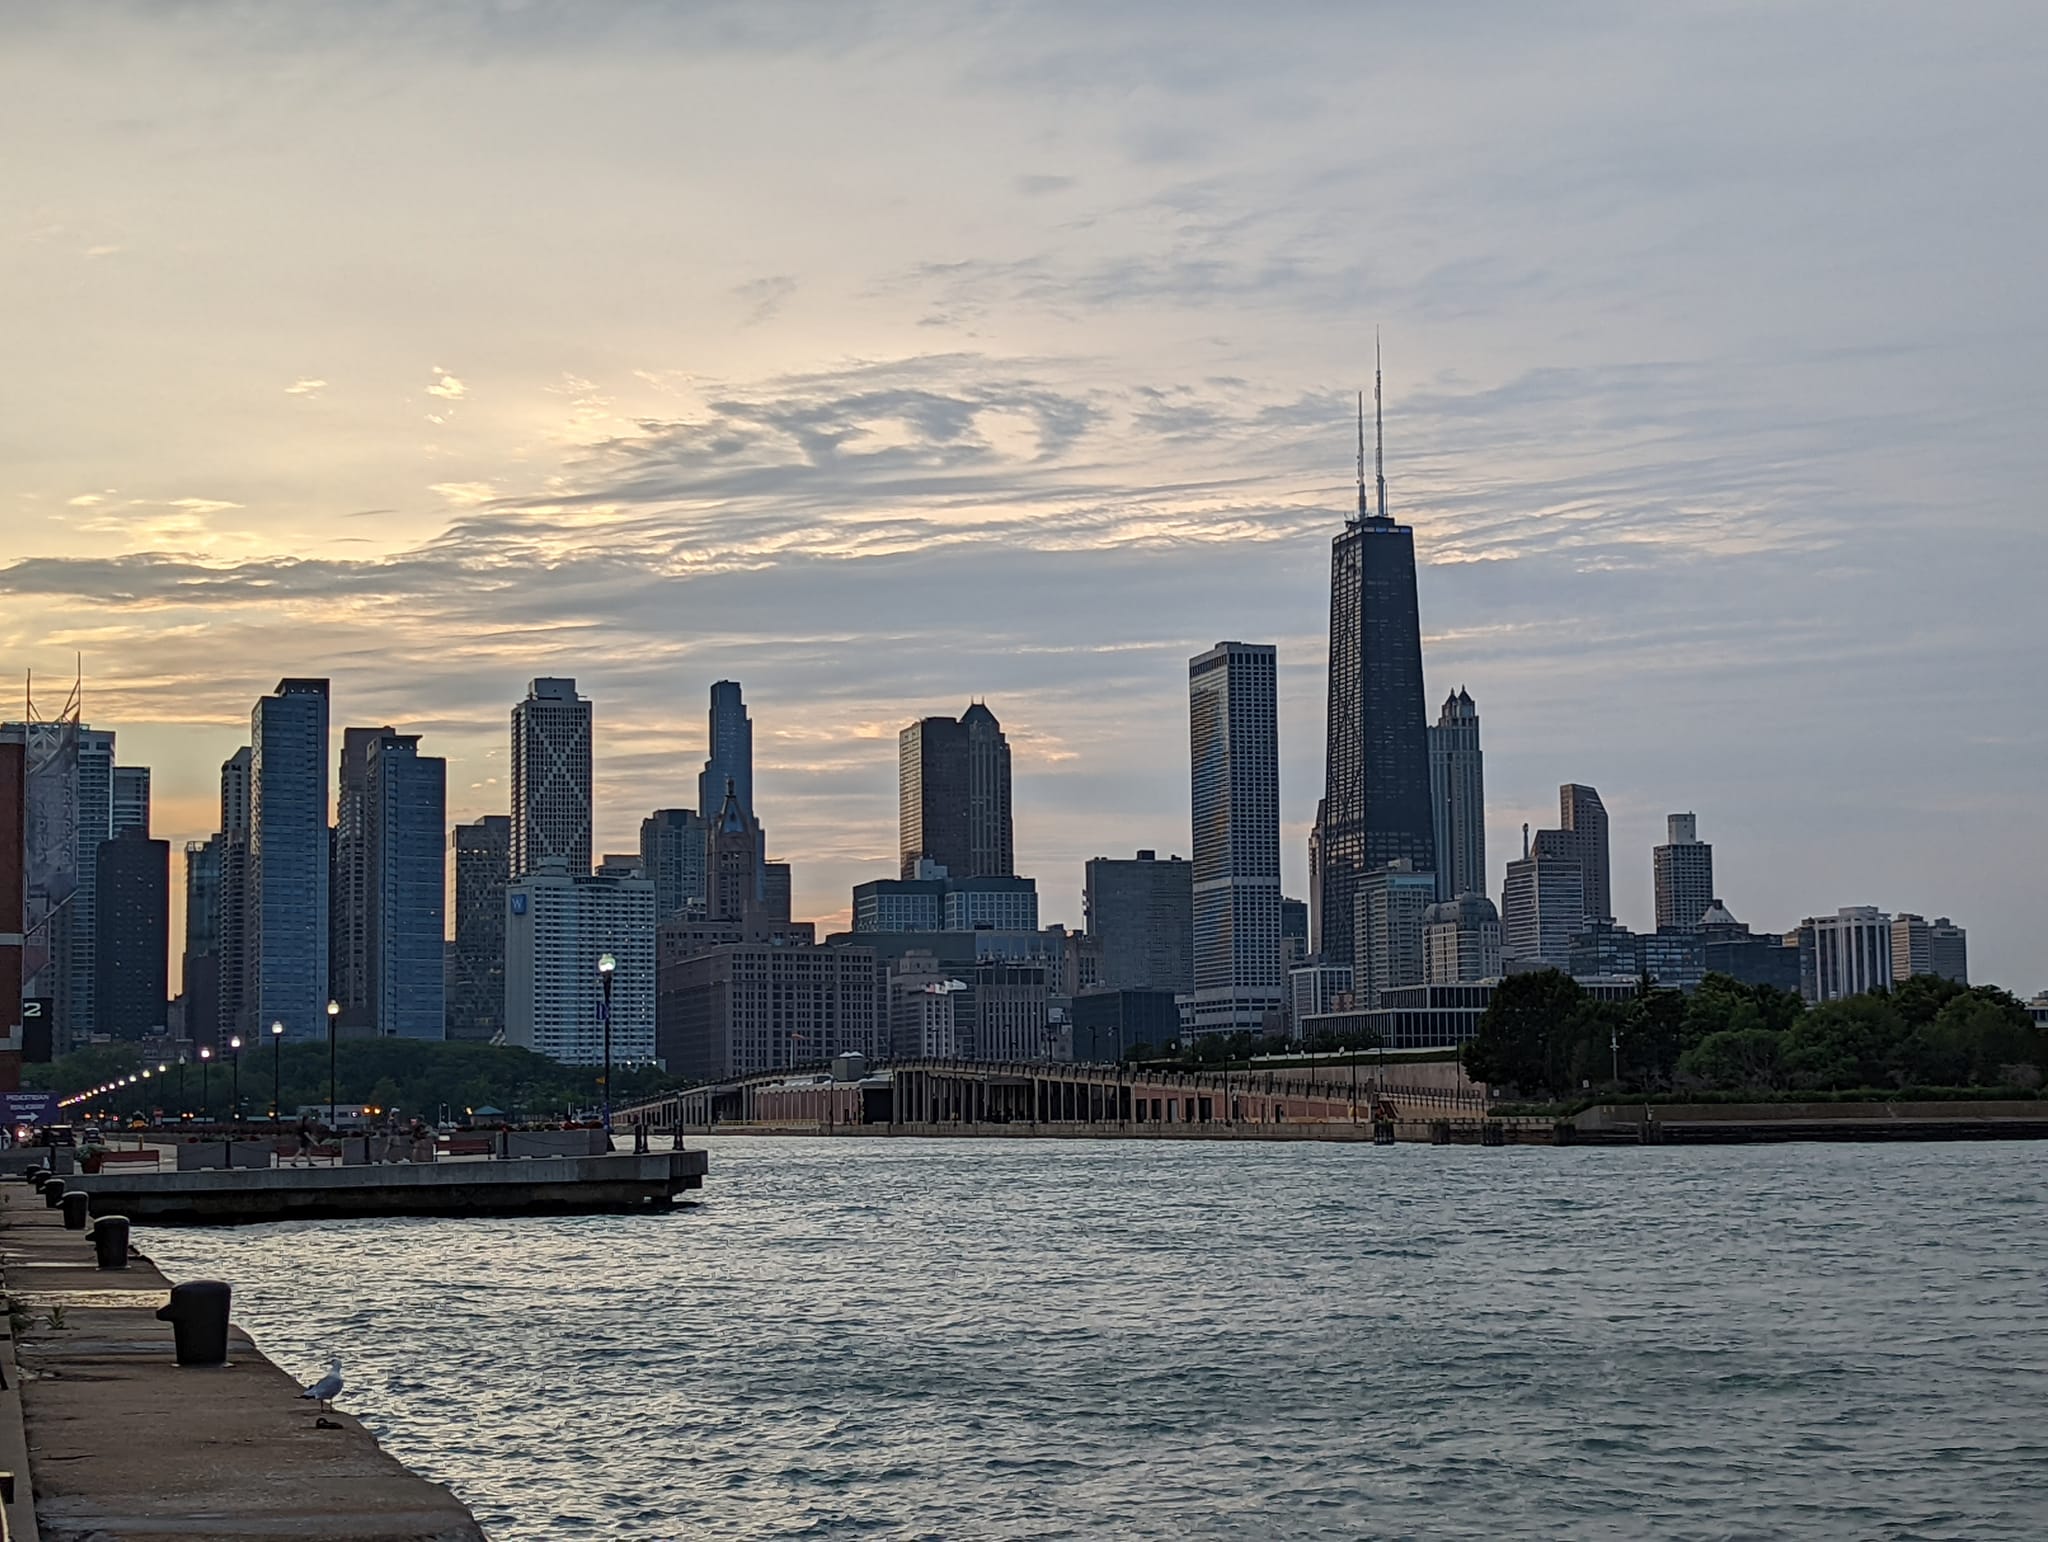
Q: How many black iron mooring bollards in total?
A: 6